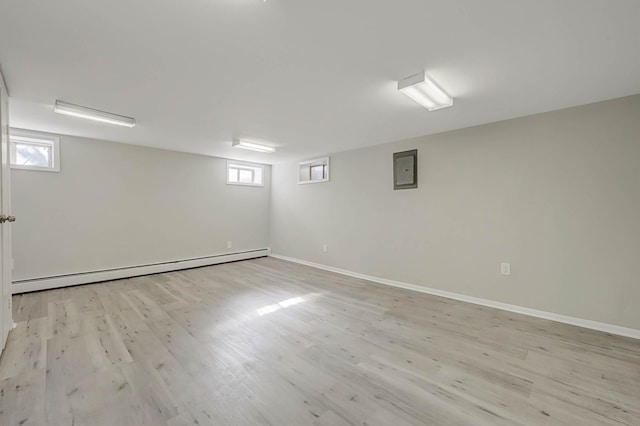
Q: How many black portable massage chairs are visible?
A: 0